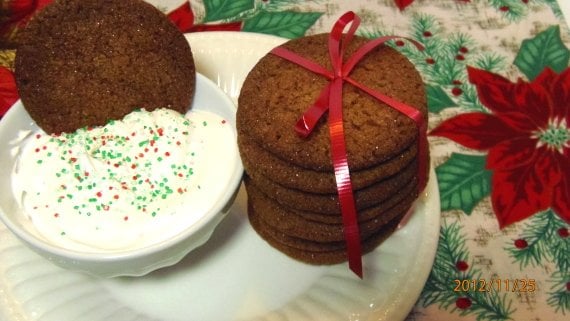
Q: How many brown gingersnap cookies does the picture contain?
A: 8